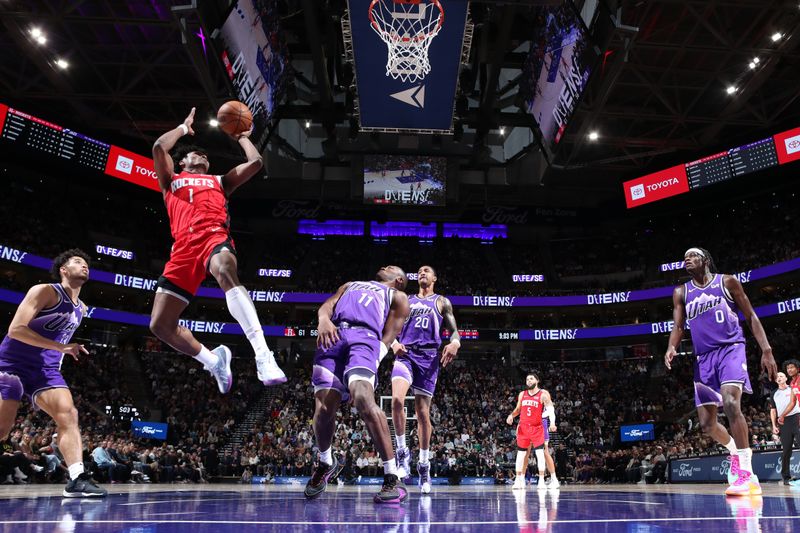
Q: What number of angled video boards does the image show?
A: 2